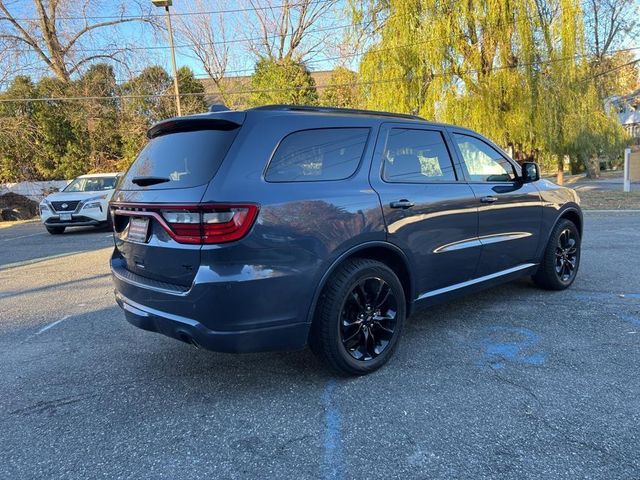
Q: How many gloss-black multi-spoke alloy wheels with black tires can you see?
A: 2